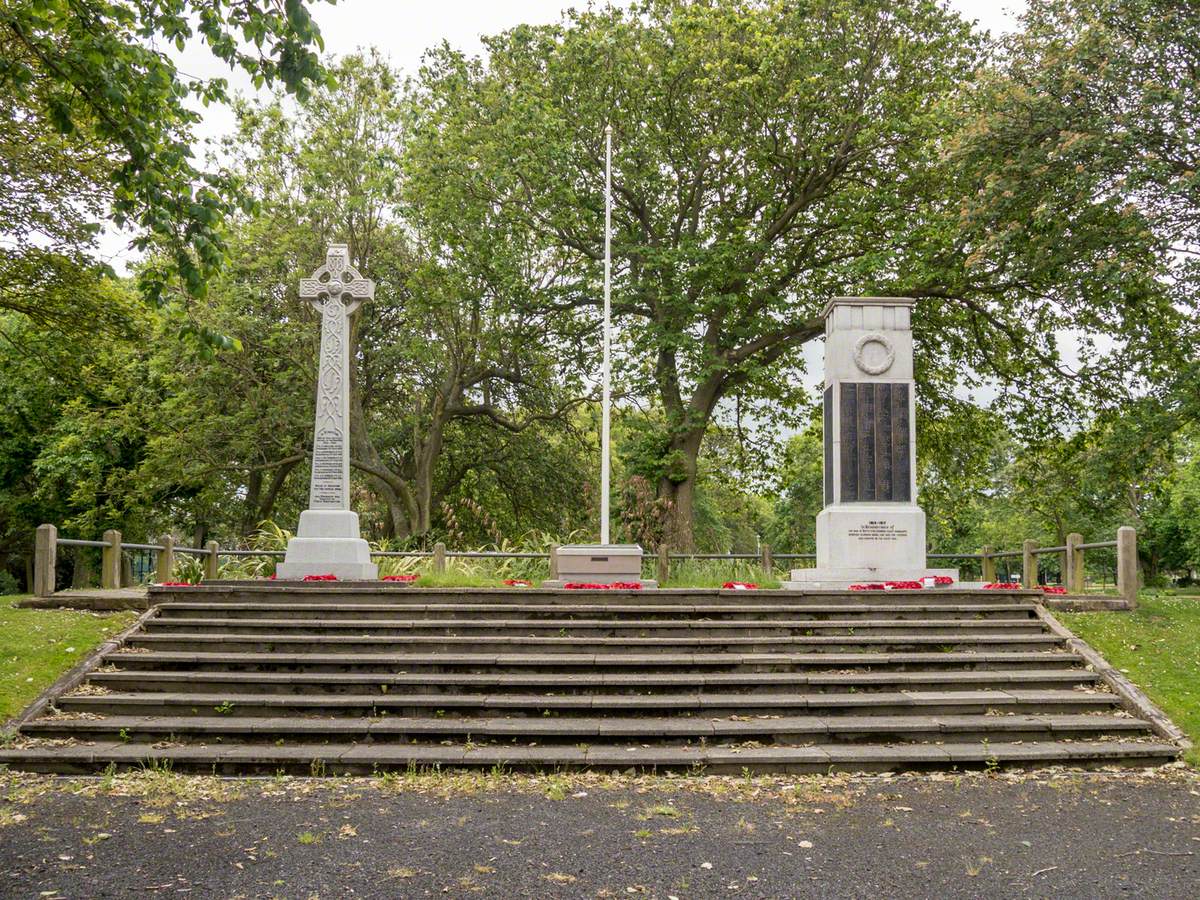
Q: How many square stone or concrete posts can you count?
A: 12